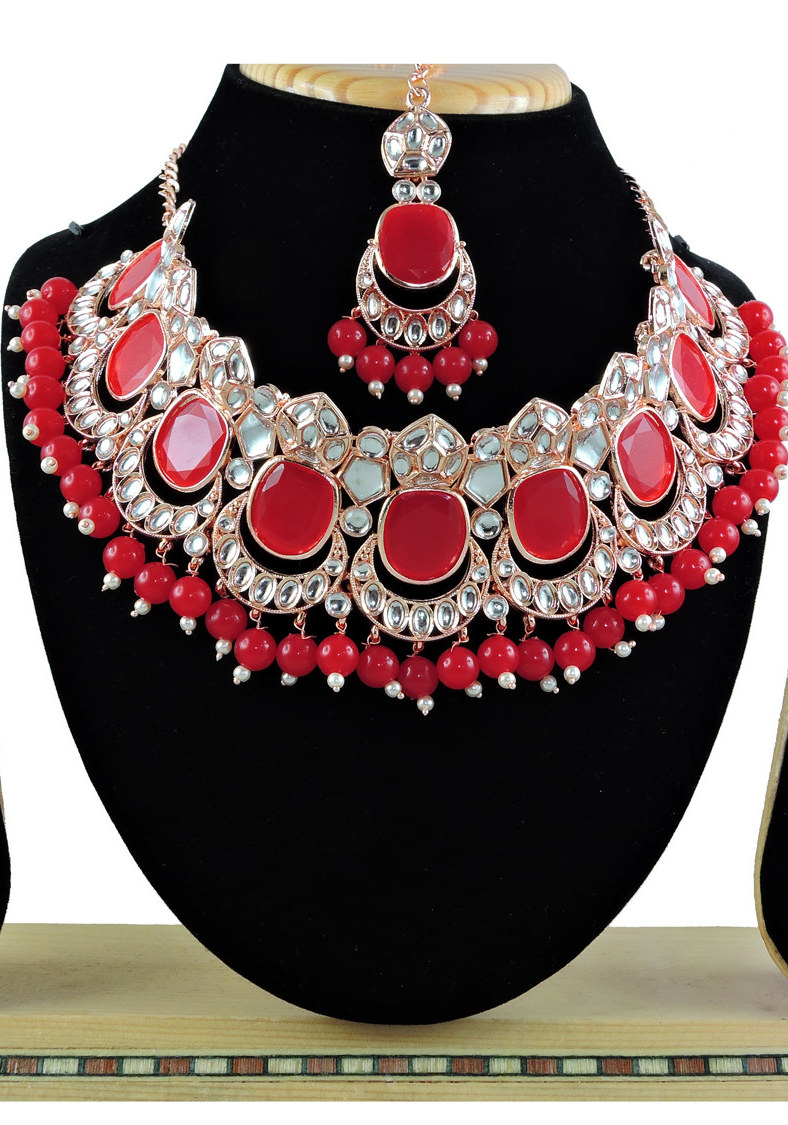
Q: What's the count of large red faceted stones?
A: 10